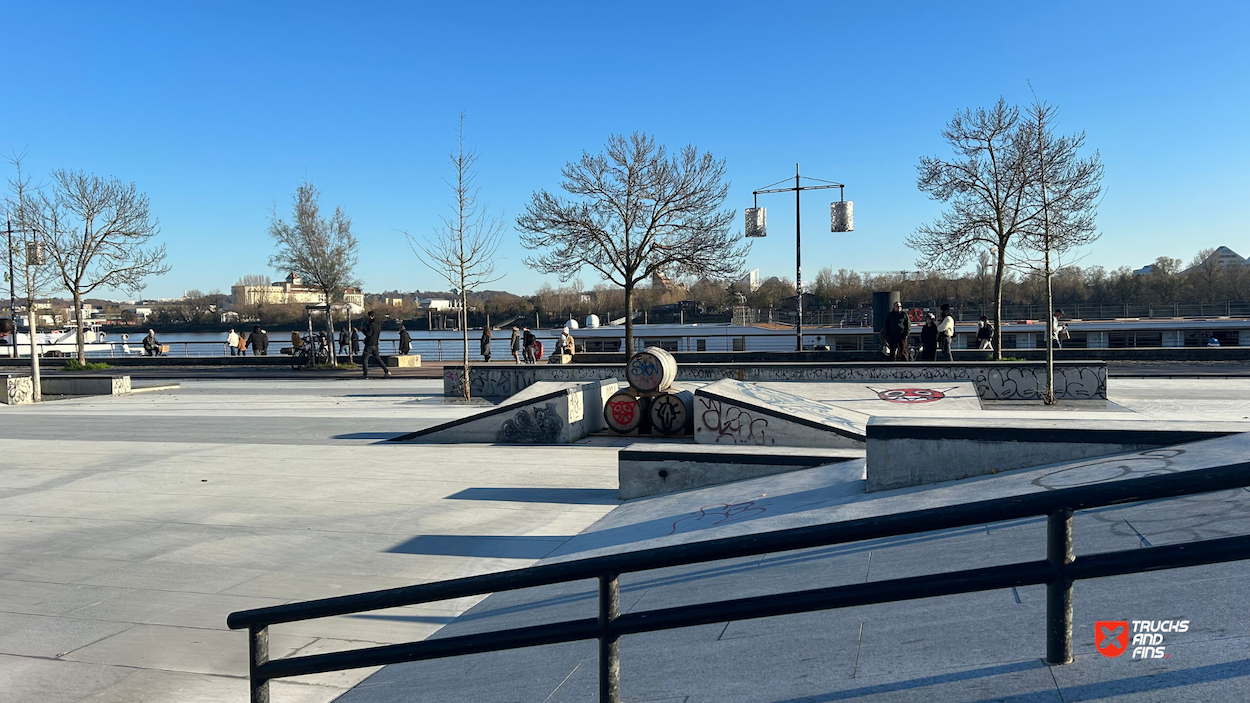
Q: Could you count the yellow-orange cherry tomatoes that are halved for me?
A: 0